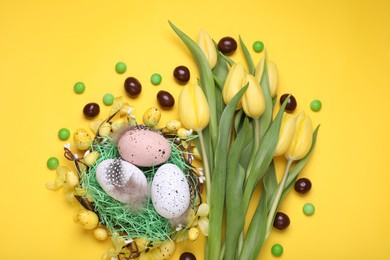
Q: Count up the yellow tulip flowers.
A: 7